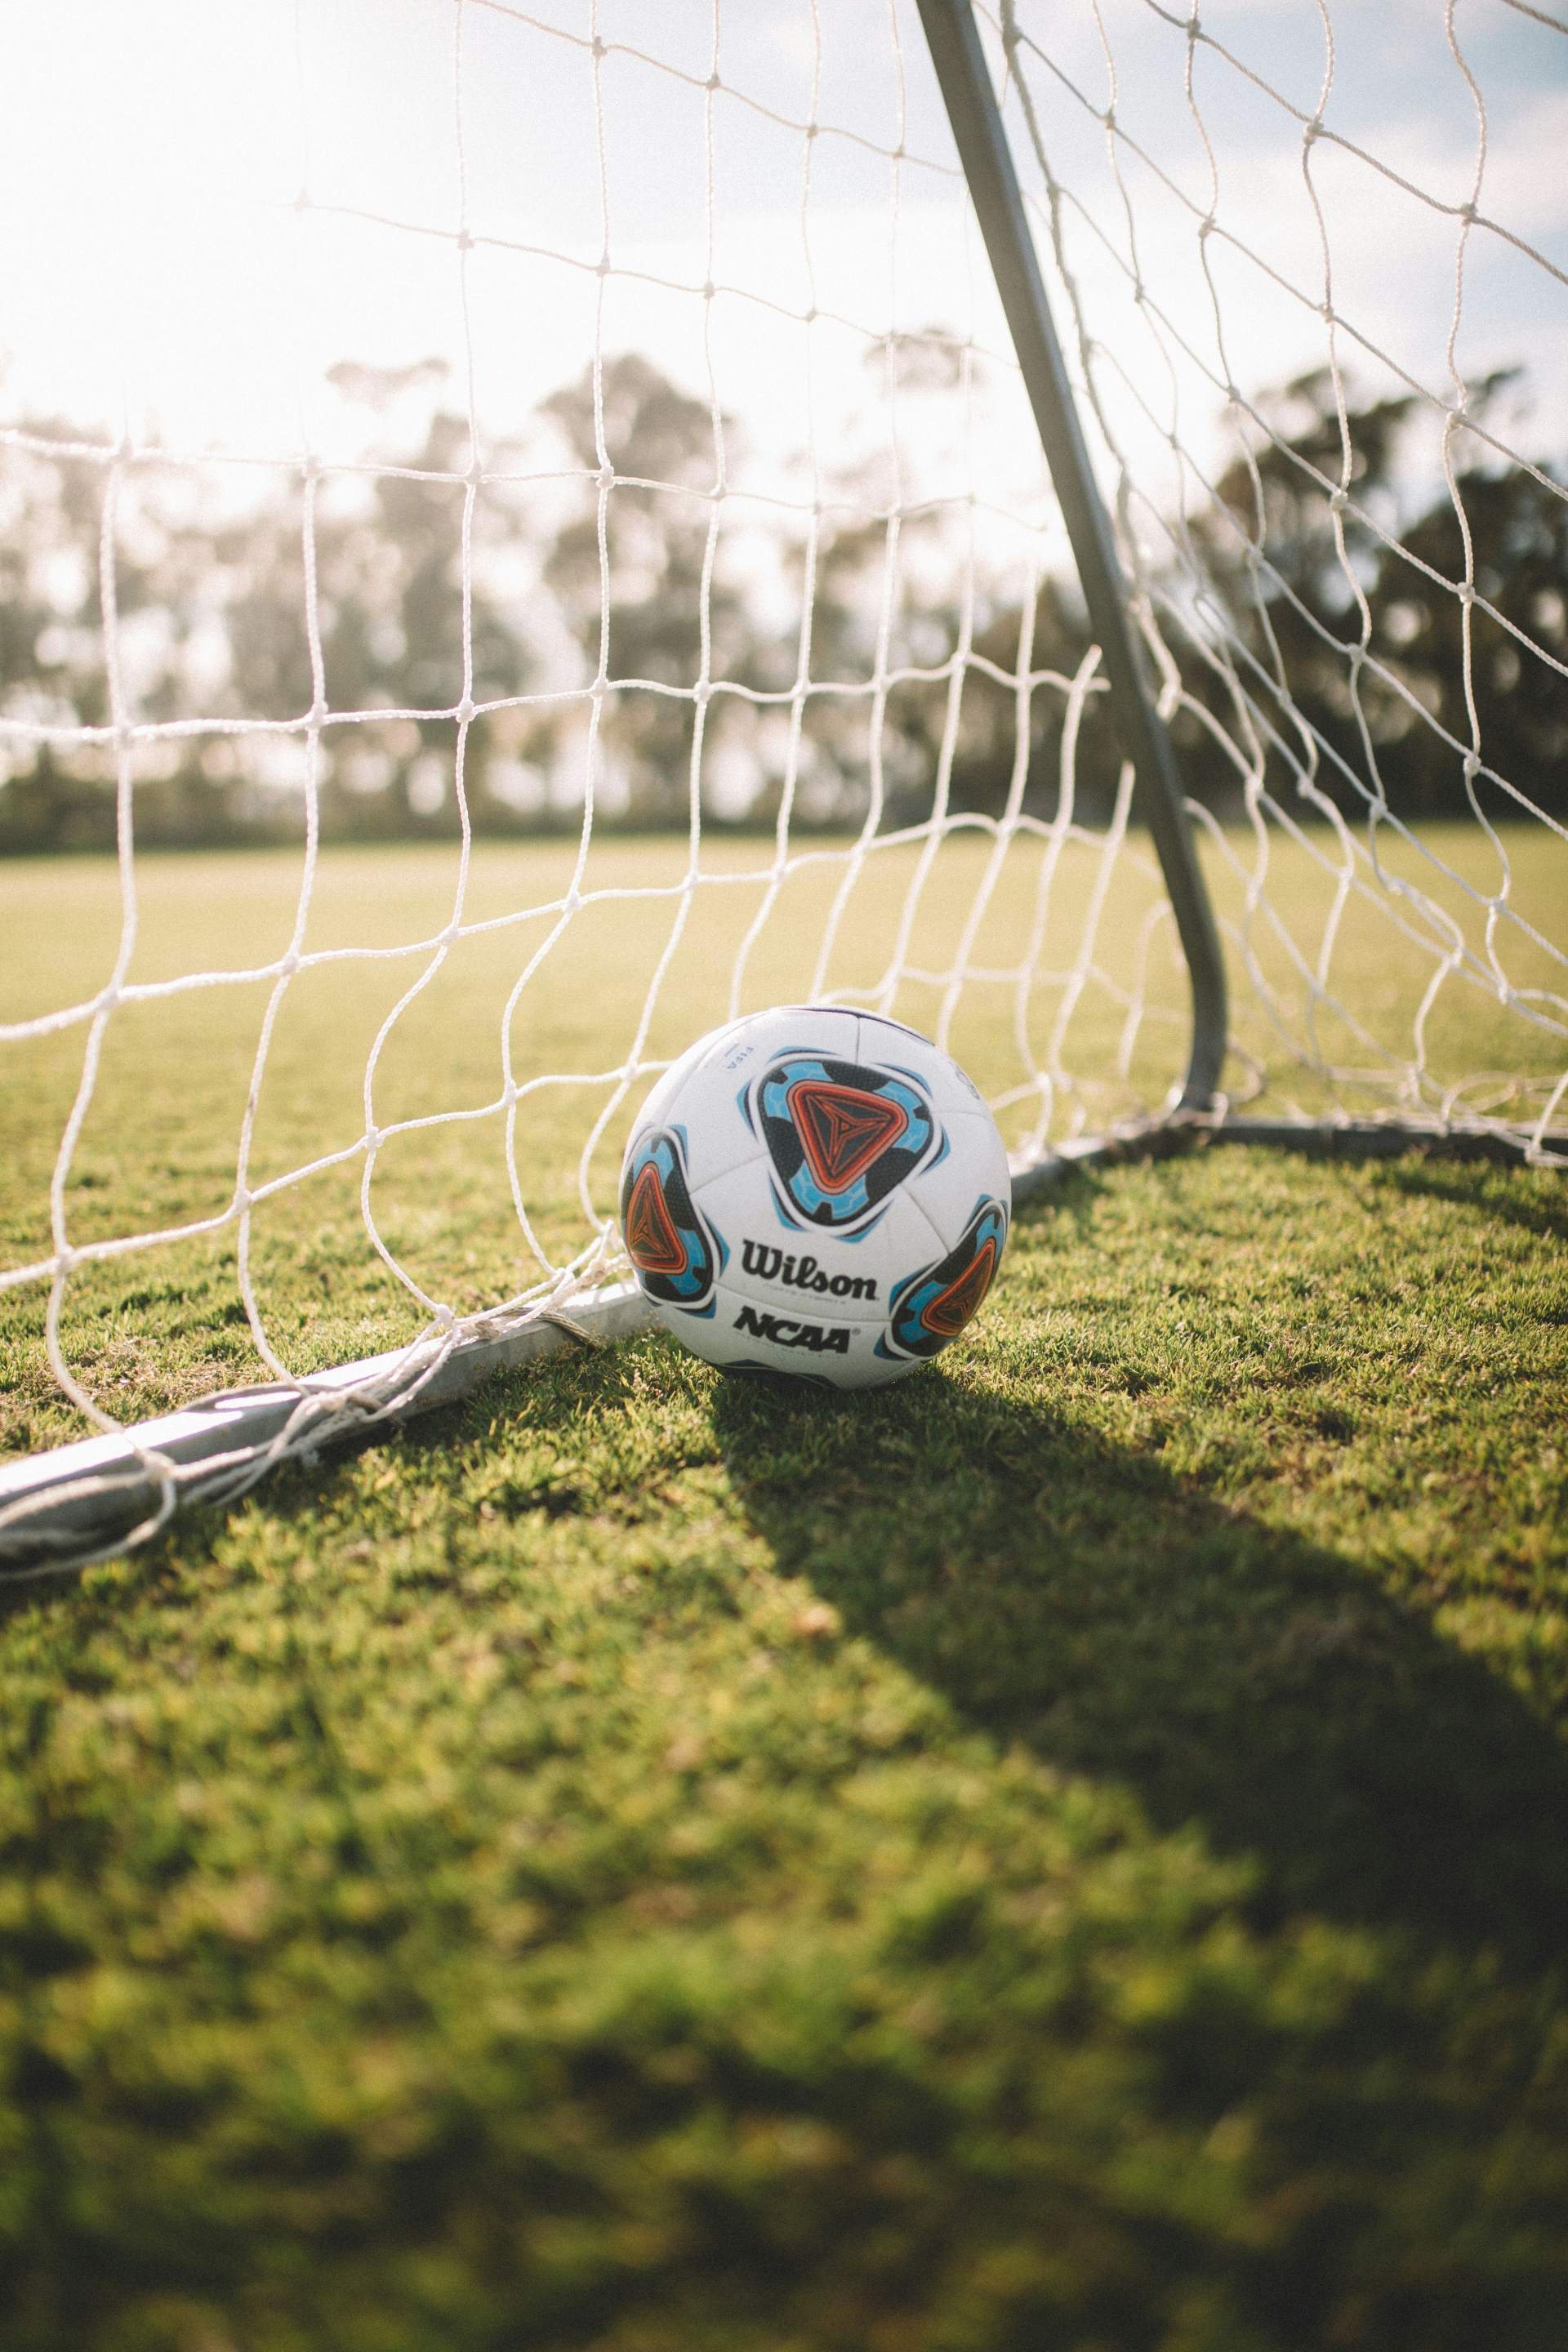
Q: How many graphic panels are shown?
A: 3